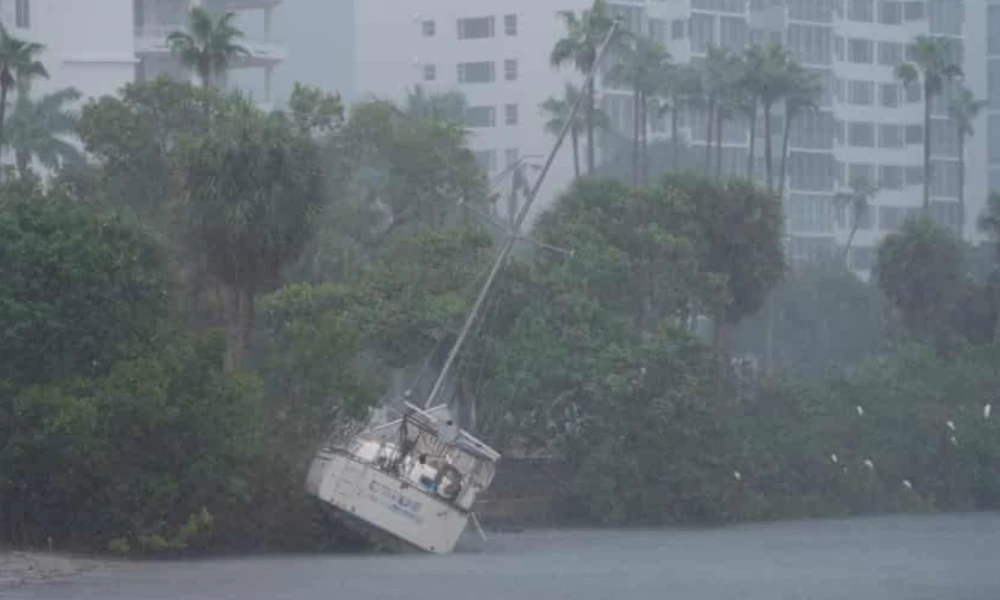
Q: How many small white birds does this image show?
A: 8